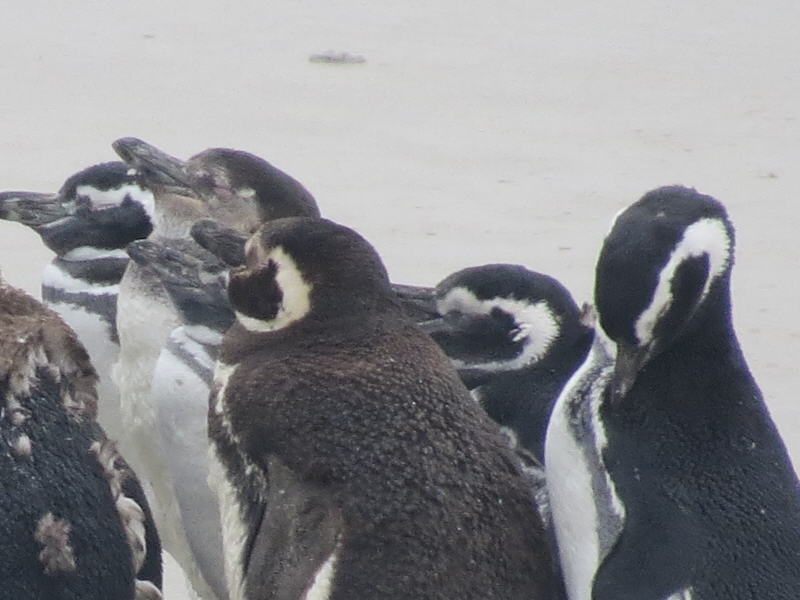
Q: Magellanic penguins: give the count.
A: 7